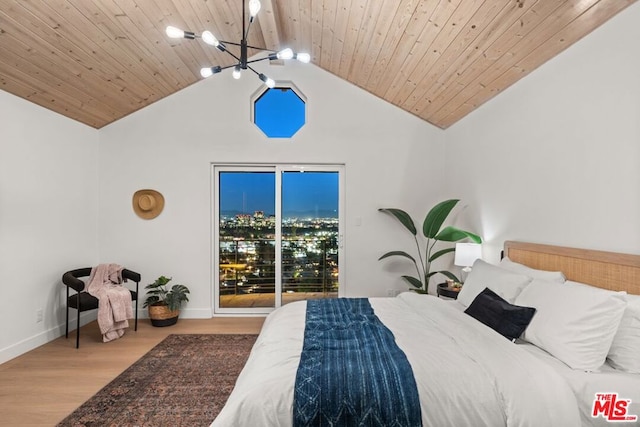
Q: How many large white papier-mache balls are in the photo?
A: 0